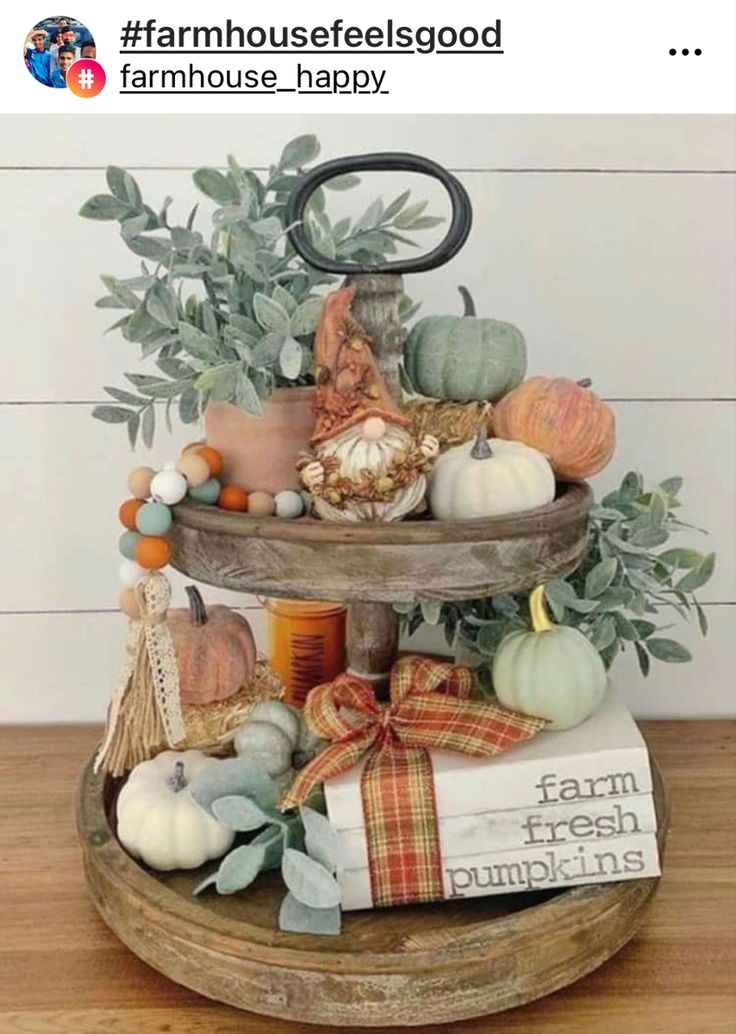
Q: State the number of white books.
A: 3